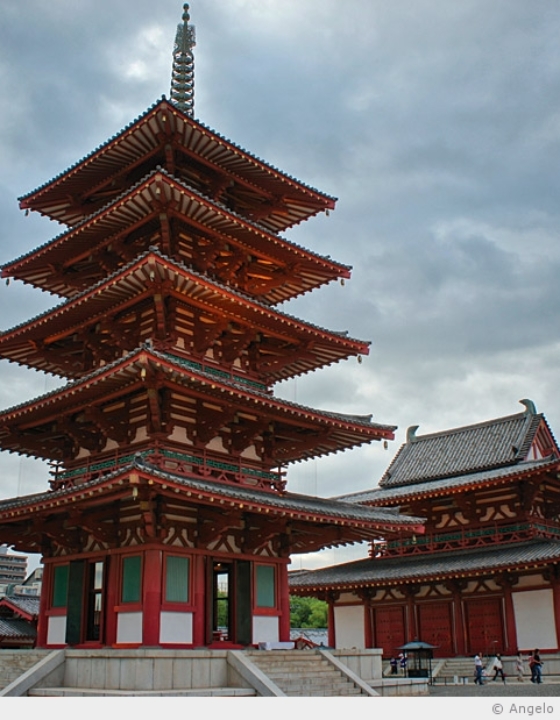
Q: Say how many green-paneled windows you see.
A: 4